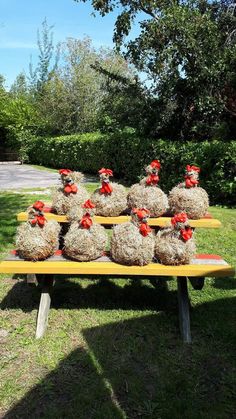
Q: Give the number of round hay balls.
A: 8